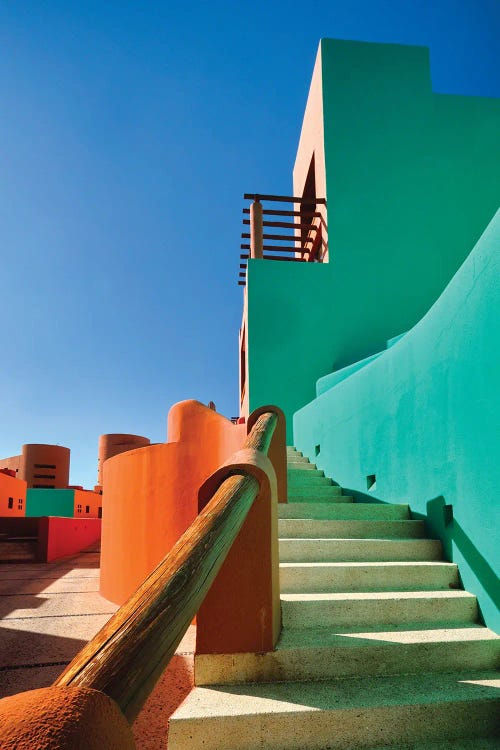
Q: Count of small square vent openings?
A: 3